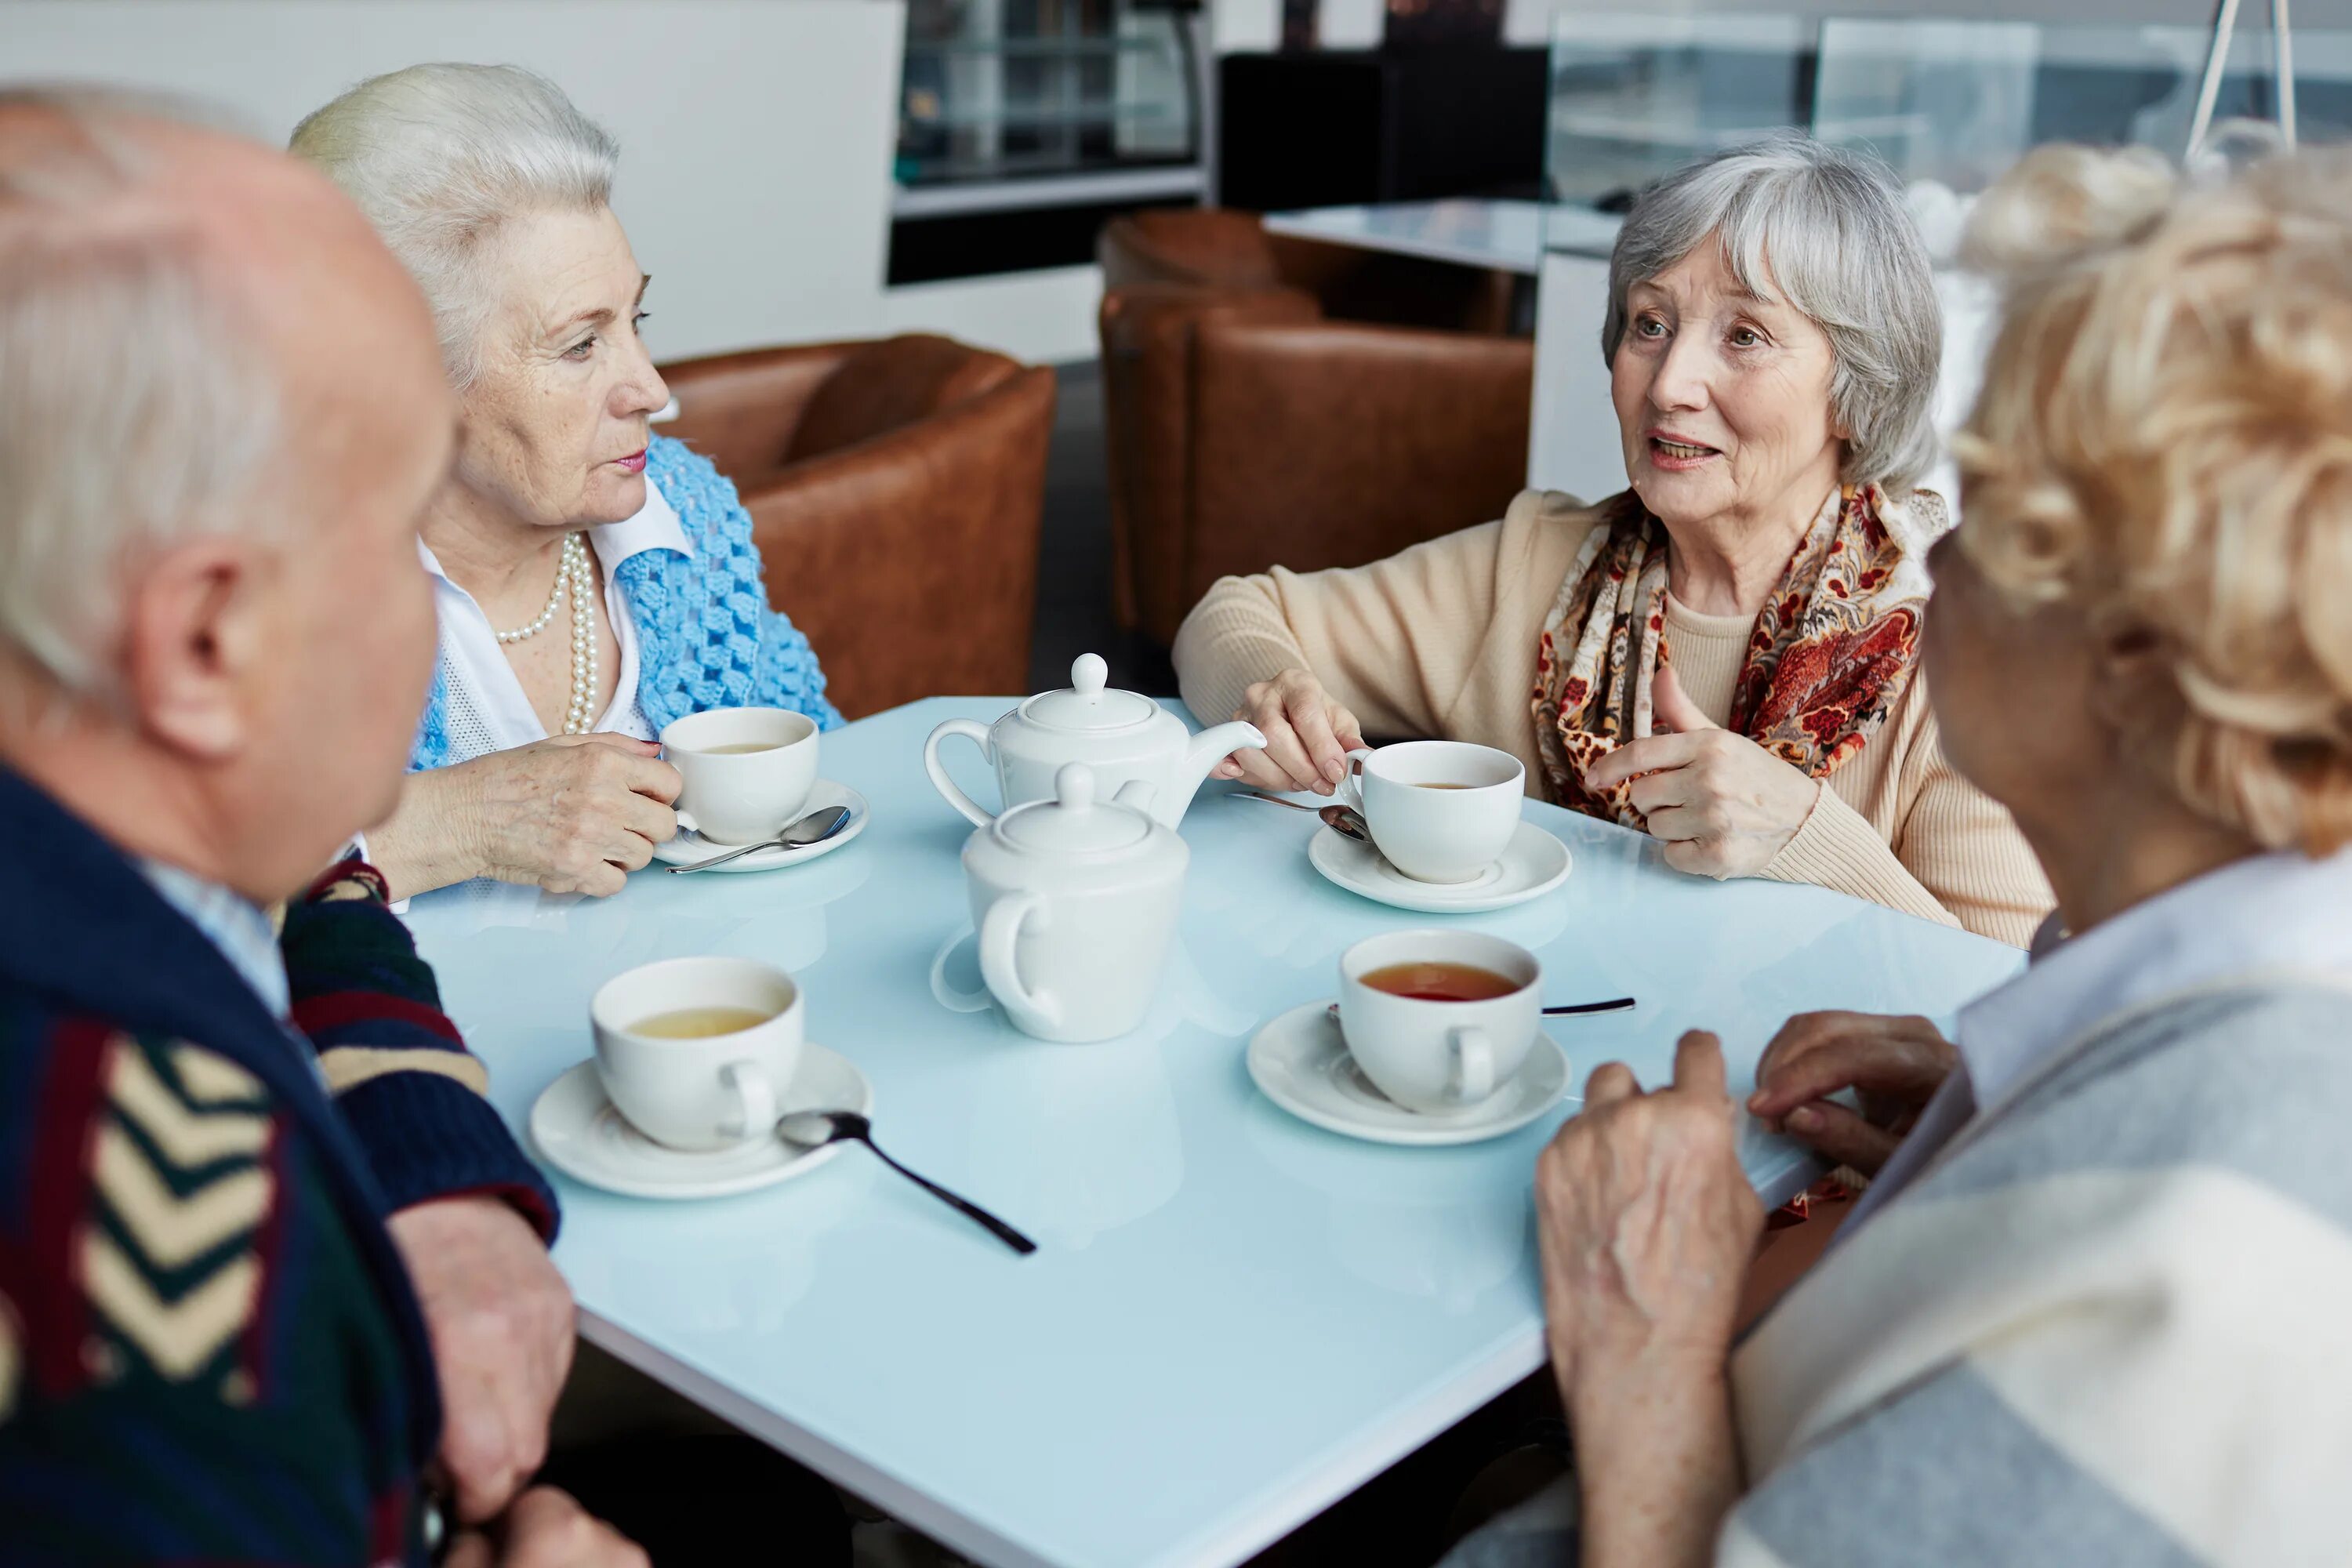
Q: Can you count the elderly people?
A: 4